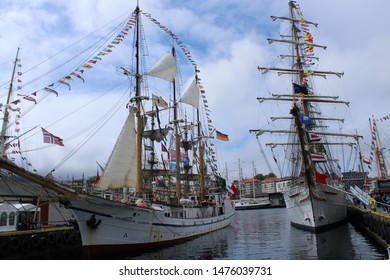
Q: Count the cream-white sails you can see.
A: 3